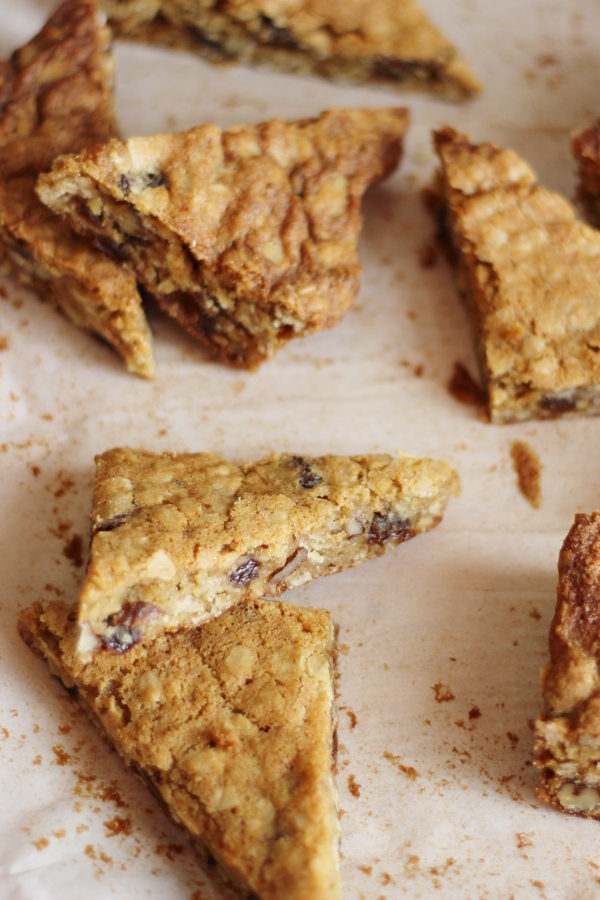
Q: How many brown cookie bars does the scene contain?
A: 8